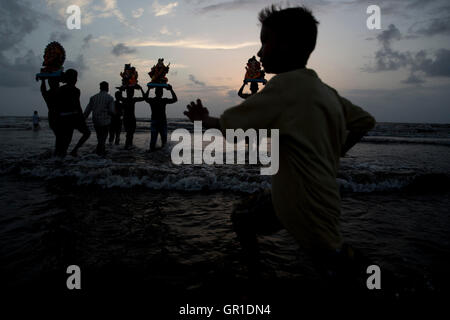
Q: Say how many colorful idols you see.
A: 4